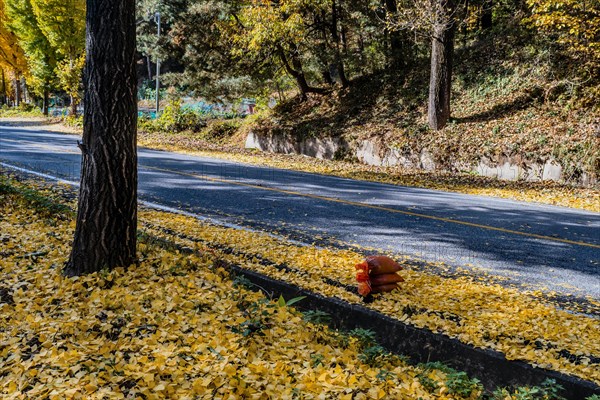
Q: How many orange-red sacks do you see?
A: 3